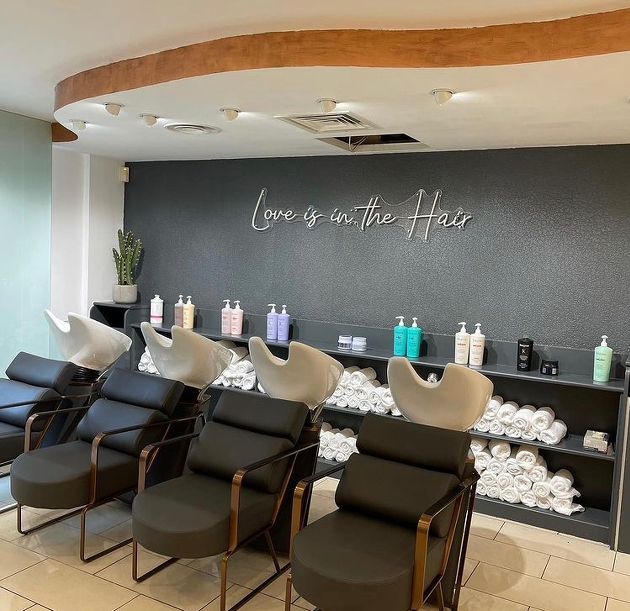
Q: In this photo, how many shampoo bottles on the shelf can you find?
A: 13